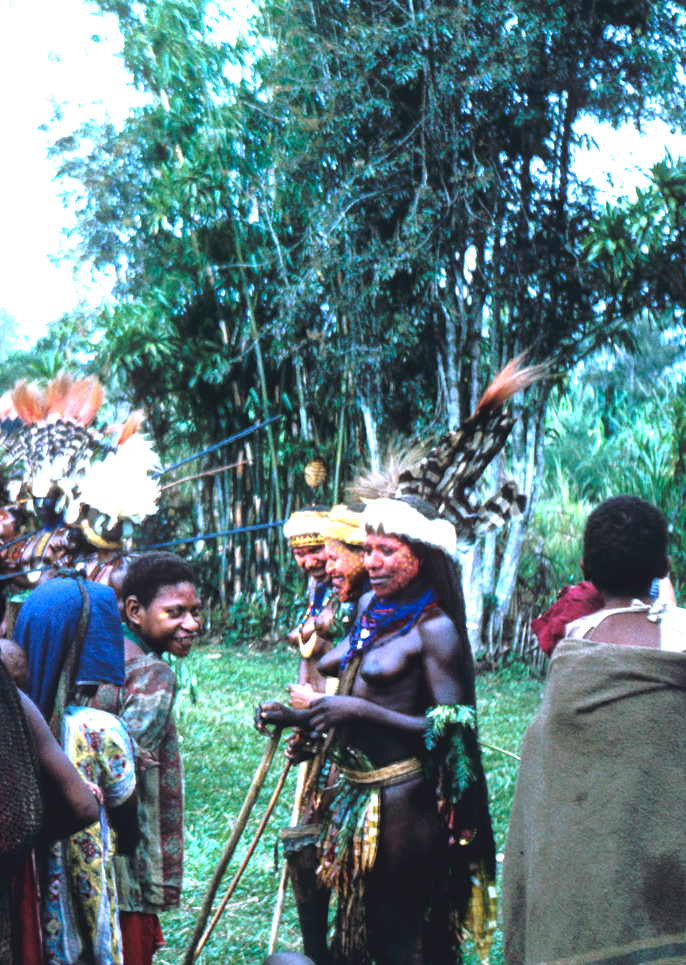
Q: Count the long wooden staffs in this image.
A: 3